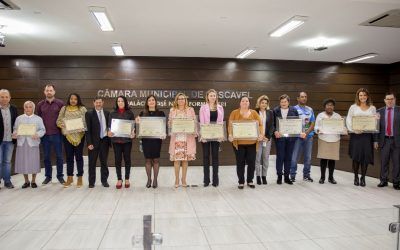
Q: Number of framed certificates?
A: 10